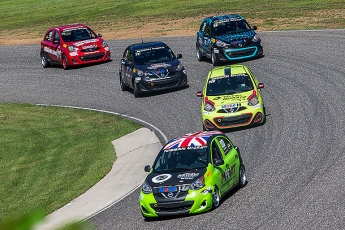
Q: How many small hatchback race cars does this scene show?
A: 5